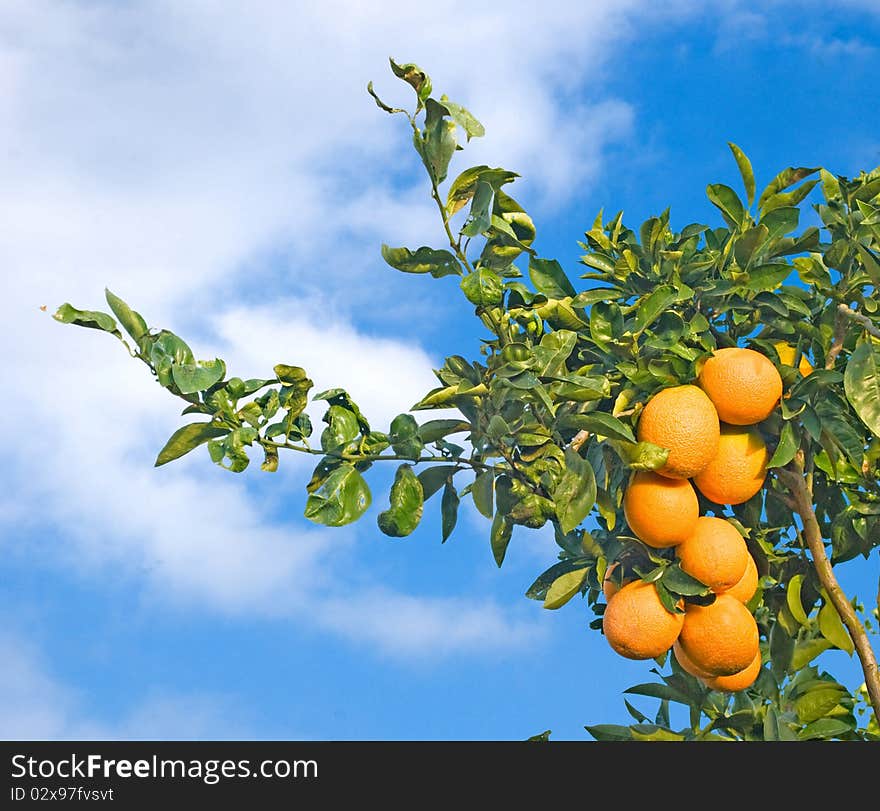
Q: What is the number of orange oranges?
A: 12